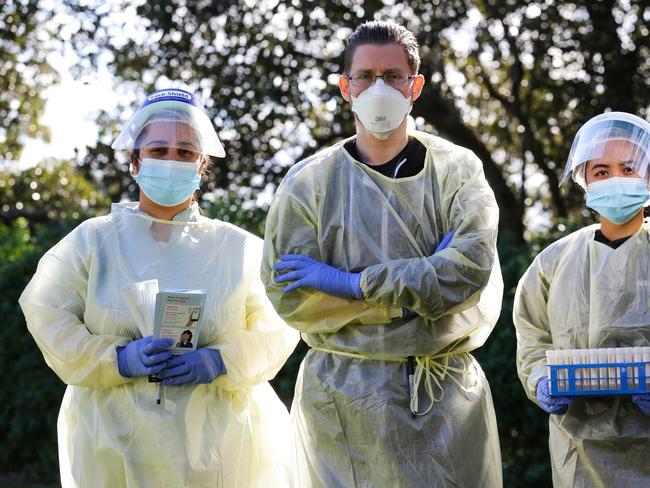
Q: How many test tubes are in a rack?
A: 12